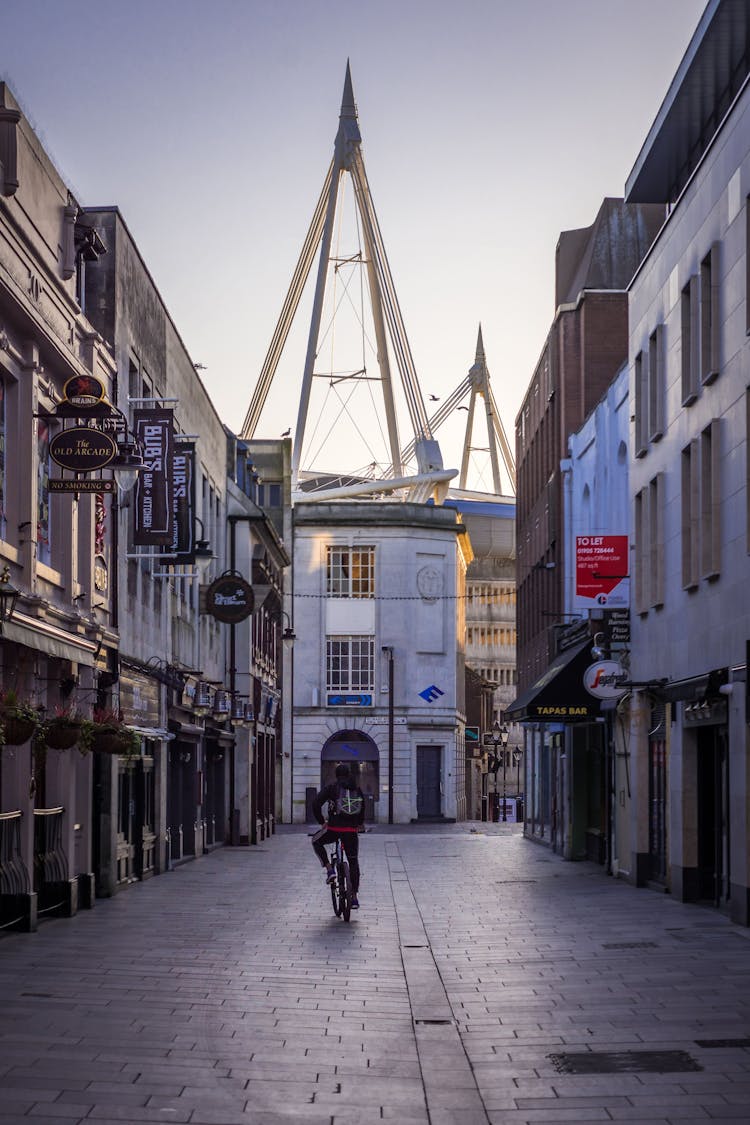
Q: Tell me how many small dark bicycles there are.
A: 1